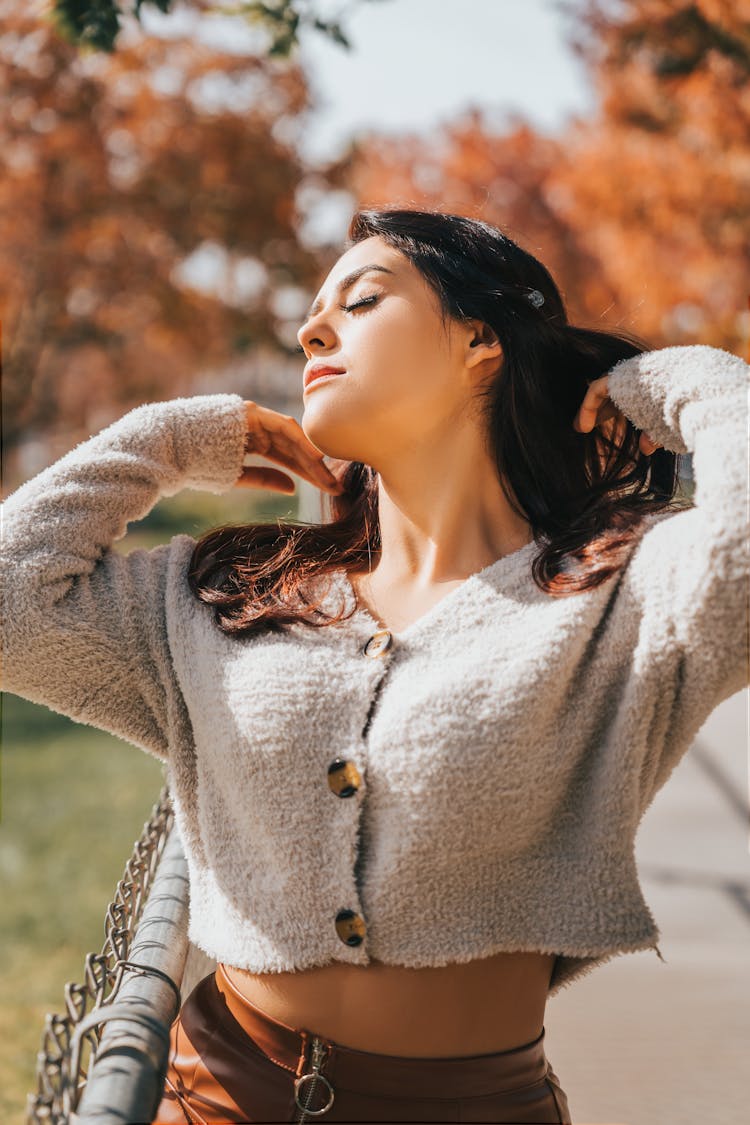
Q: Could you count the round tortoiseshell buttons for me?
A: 3